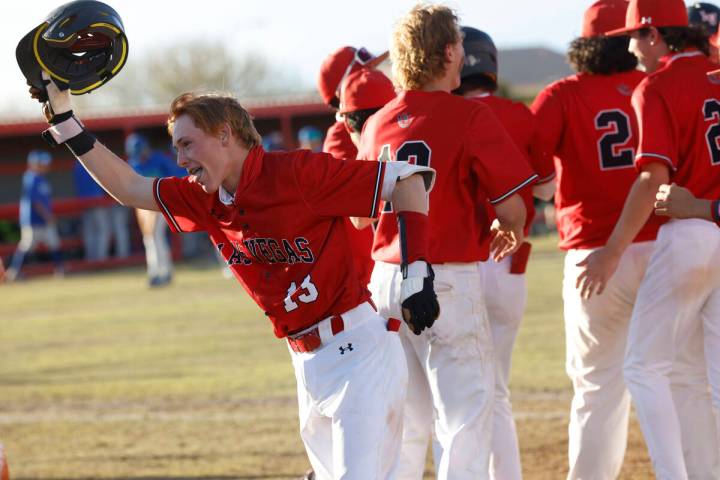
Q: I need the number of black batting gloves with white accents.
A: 2